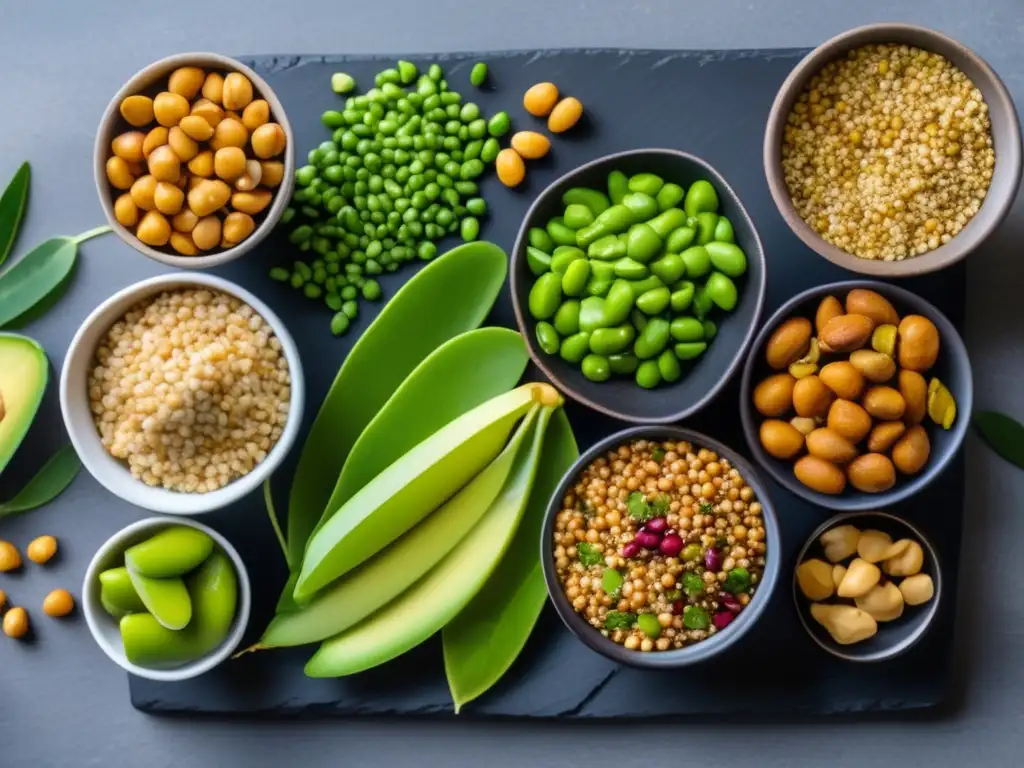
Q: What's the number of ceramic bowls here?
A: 8